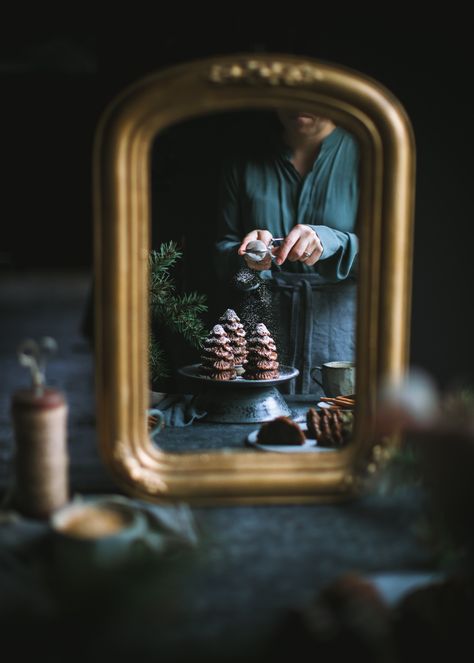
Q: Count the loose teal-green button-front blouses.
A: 1